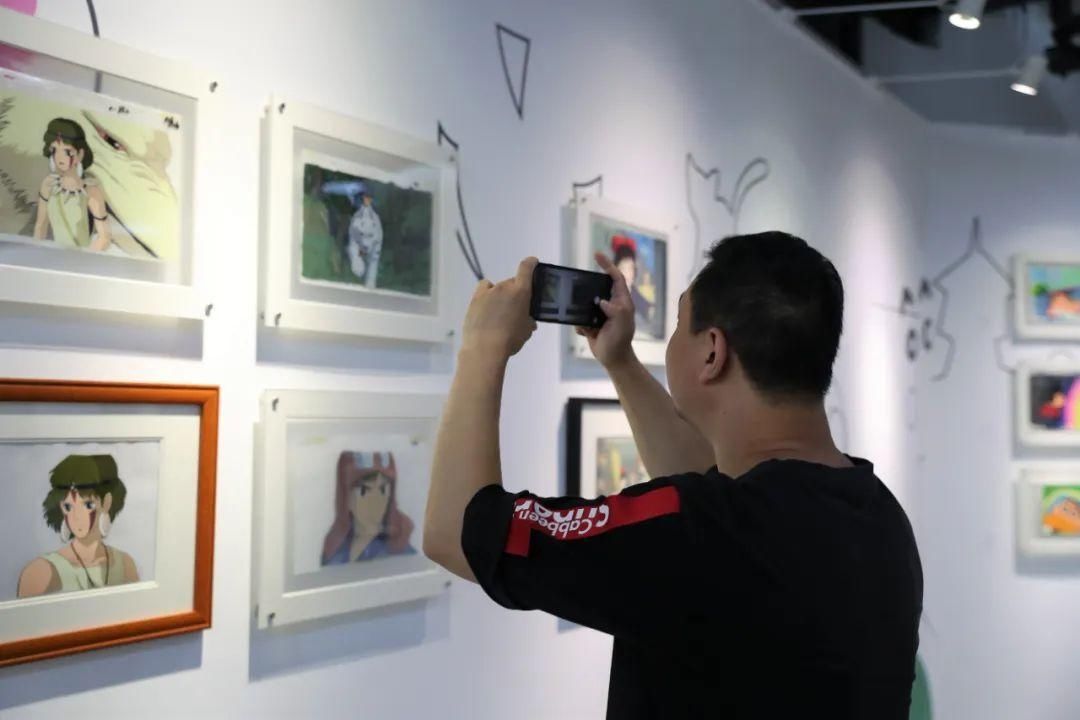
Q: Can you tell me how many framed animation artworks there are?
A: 9